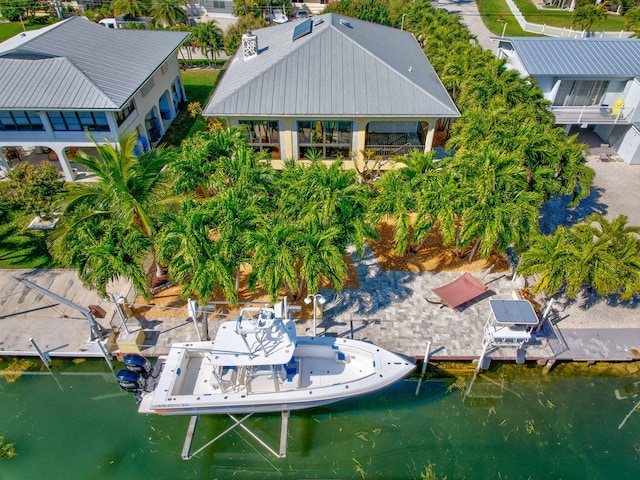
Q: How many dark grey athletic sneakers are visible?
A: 0